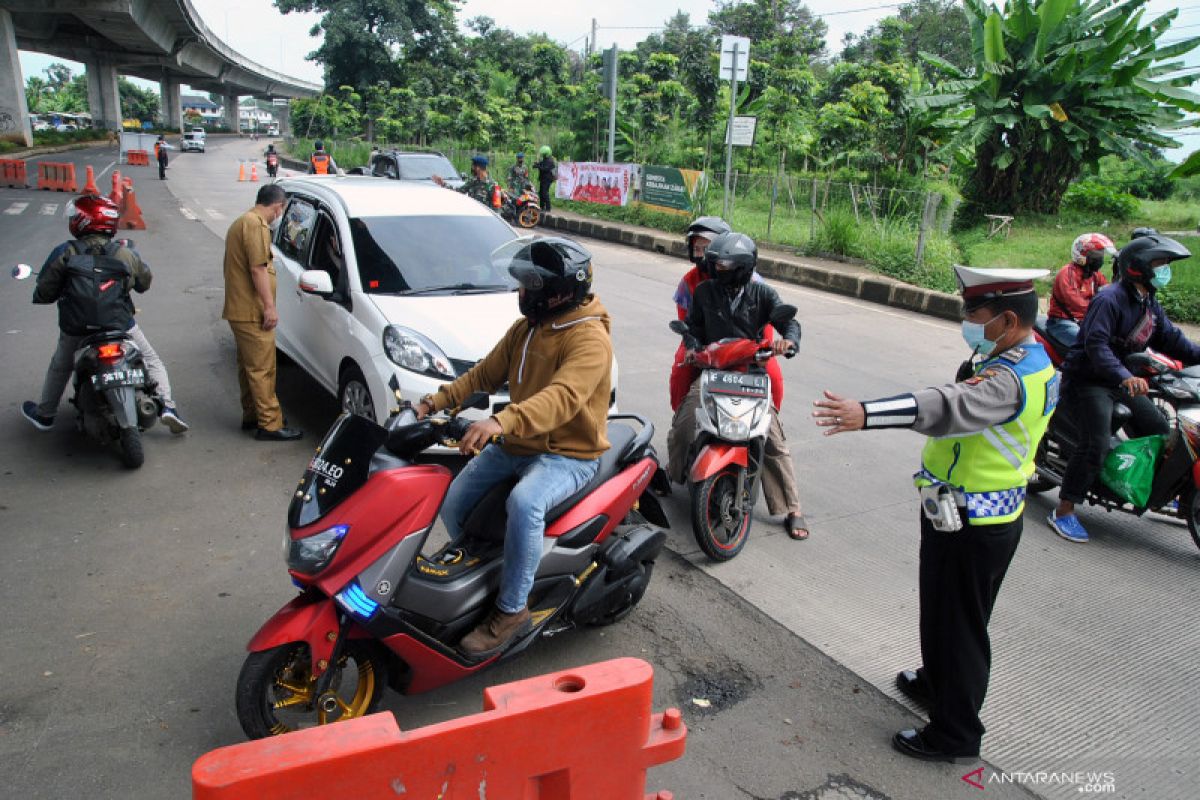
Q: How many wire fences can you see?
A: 1